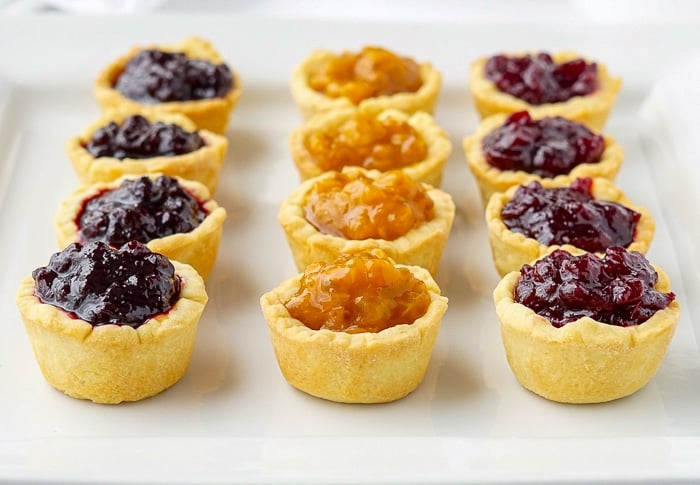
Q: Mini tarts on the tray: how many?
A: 12